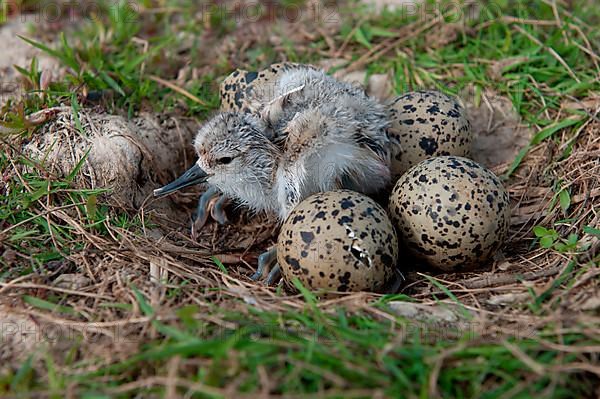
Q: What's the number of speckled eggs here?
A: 4